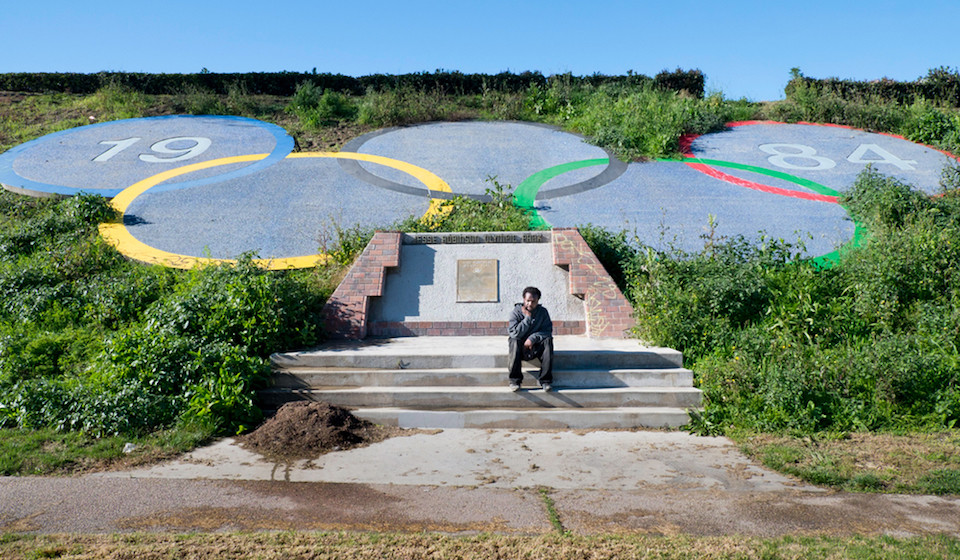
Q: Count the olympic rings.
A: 5